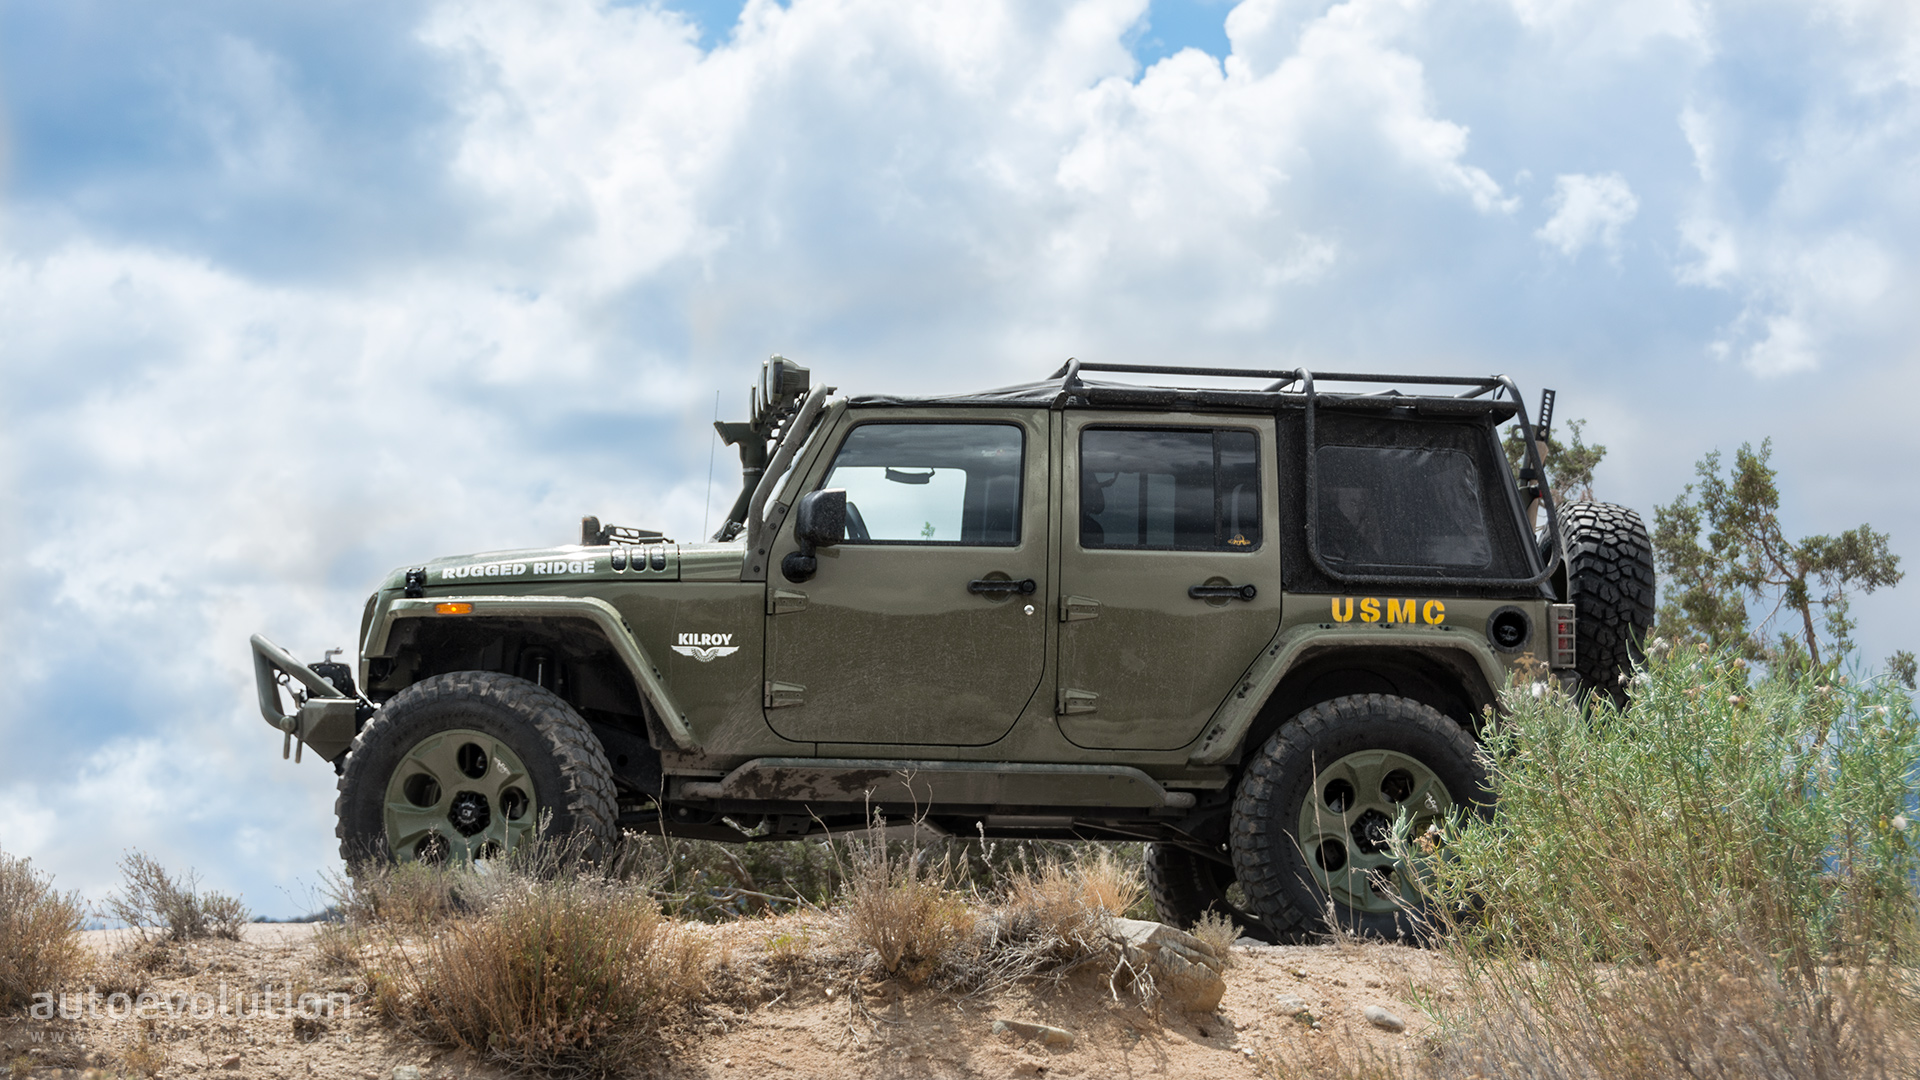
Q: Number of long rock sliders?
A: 1